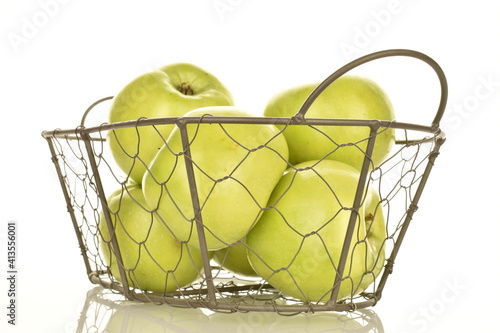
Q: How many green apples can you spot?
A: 6